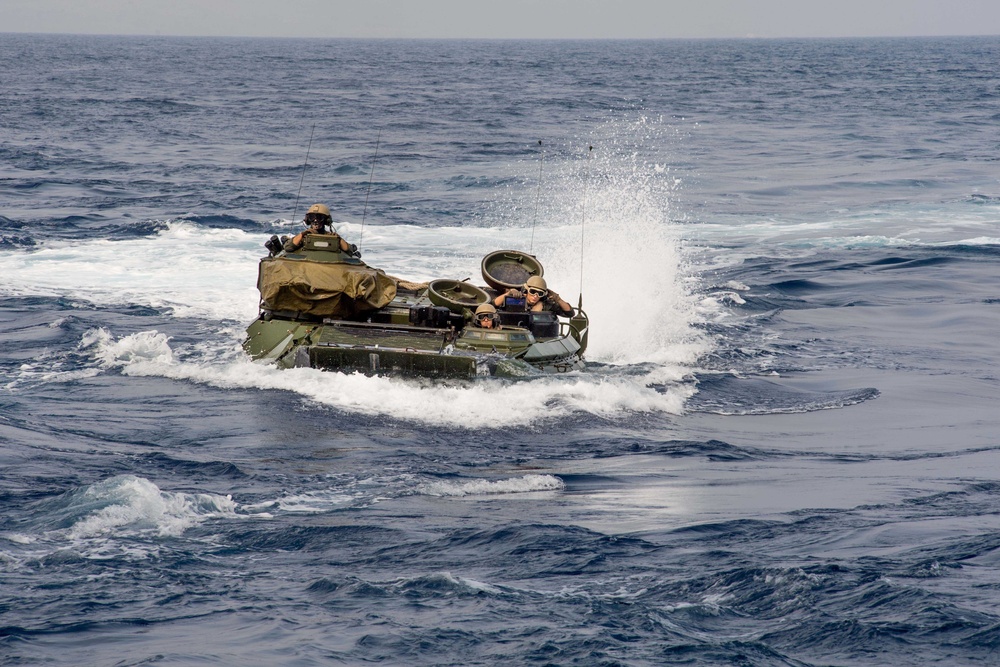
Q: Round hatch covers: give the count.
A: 2